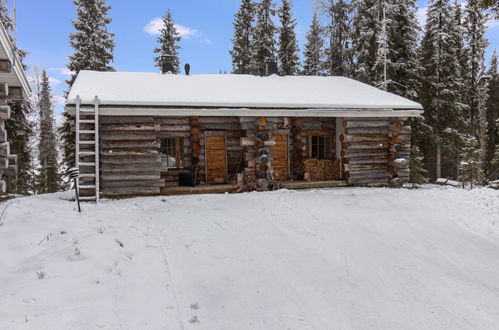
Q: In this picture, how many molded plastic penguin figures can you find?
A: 0